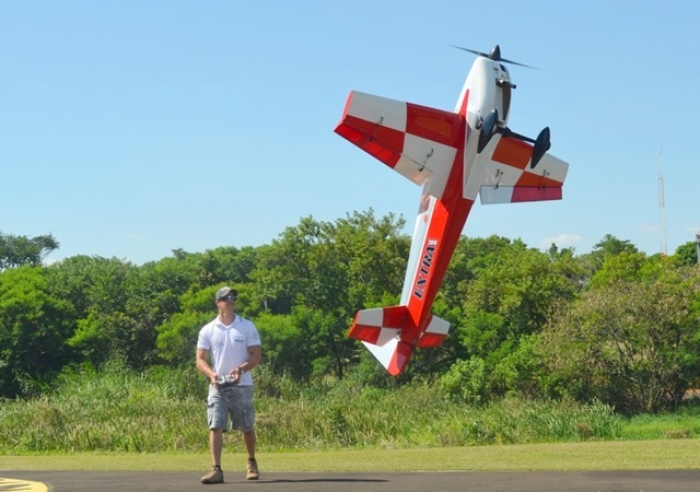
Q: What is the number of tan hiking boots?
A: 2